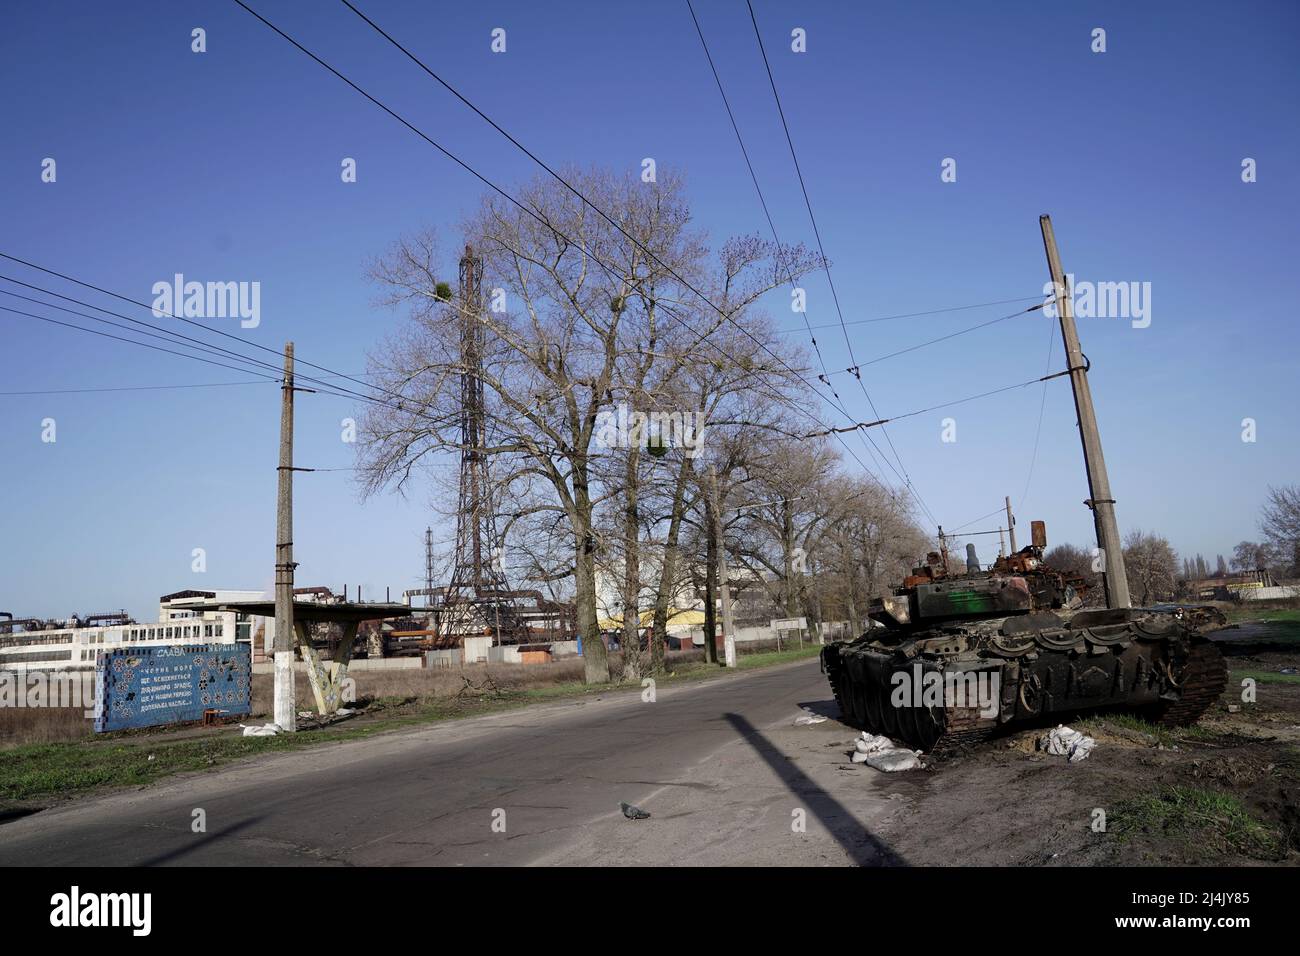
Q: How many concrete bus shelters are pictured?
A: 1